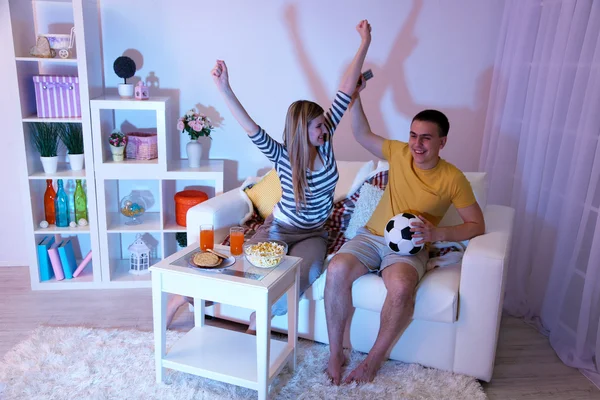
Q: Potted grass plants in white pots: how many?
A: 2